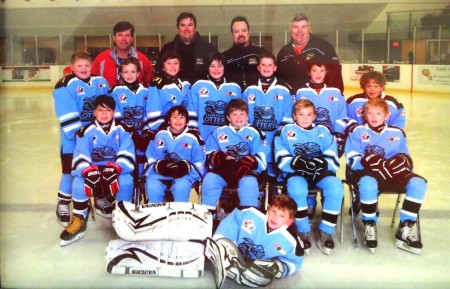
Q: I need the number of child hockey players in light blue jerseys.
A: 13